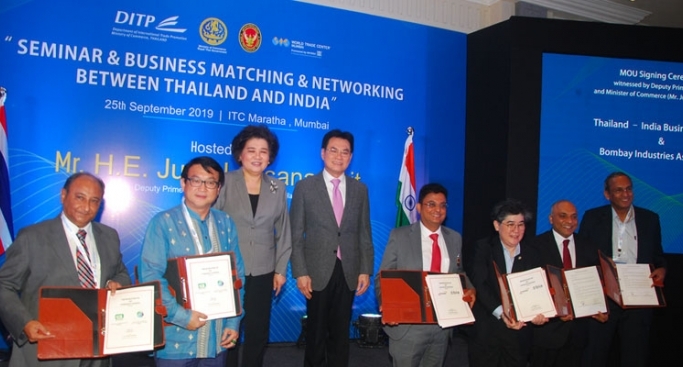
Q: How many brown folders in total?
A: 6